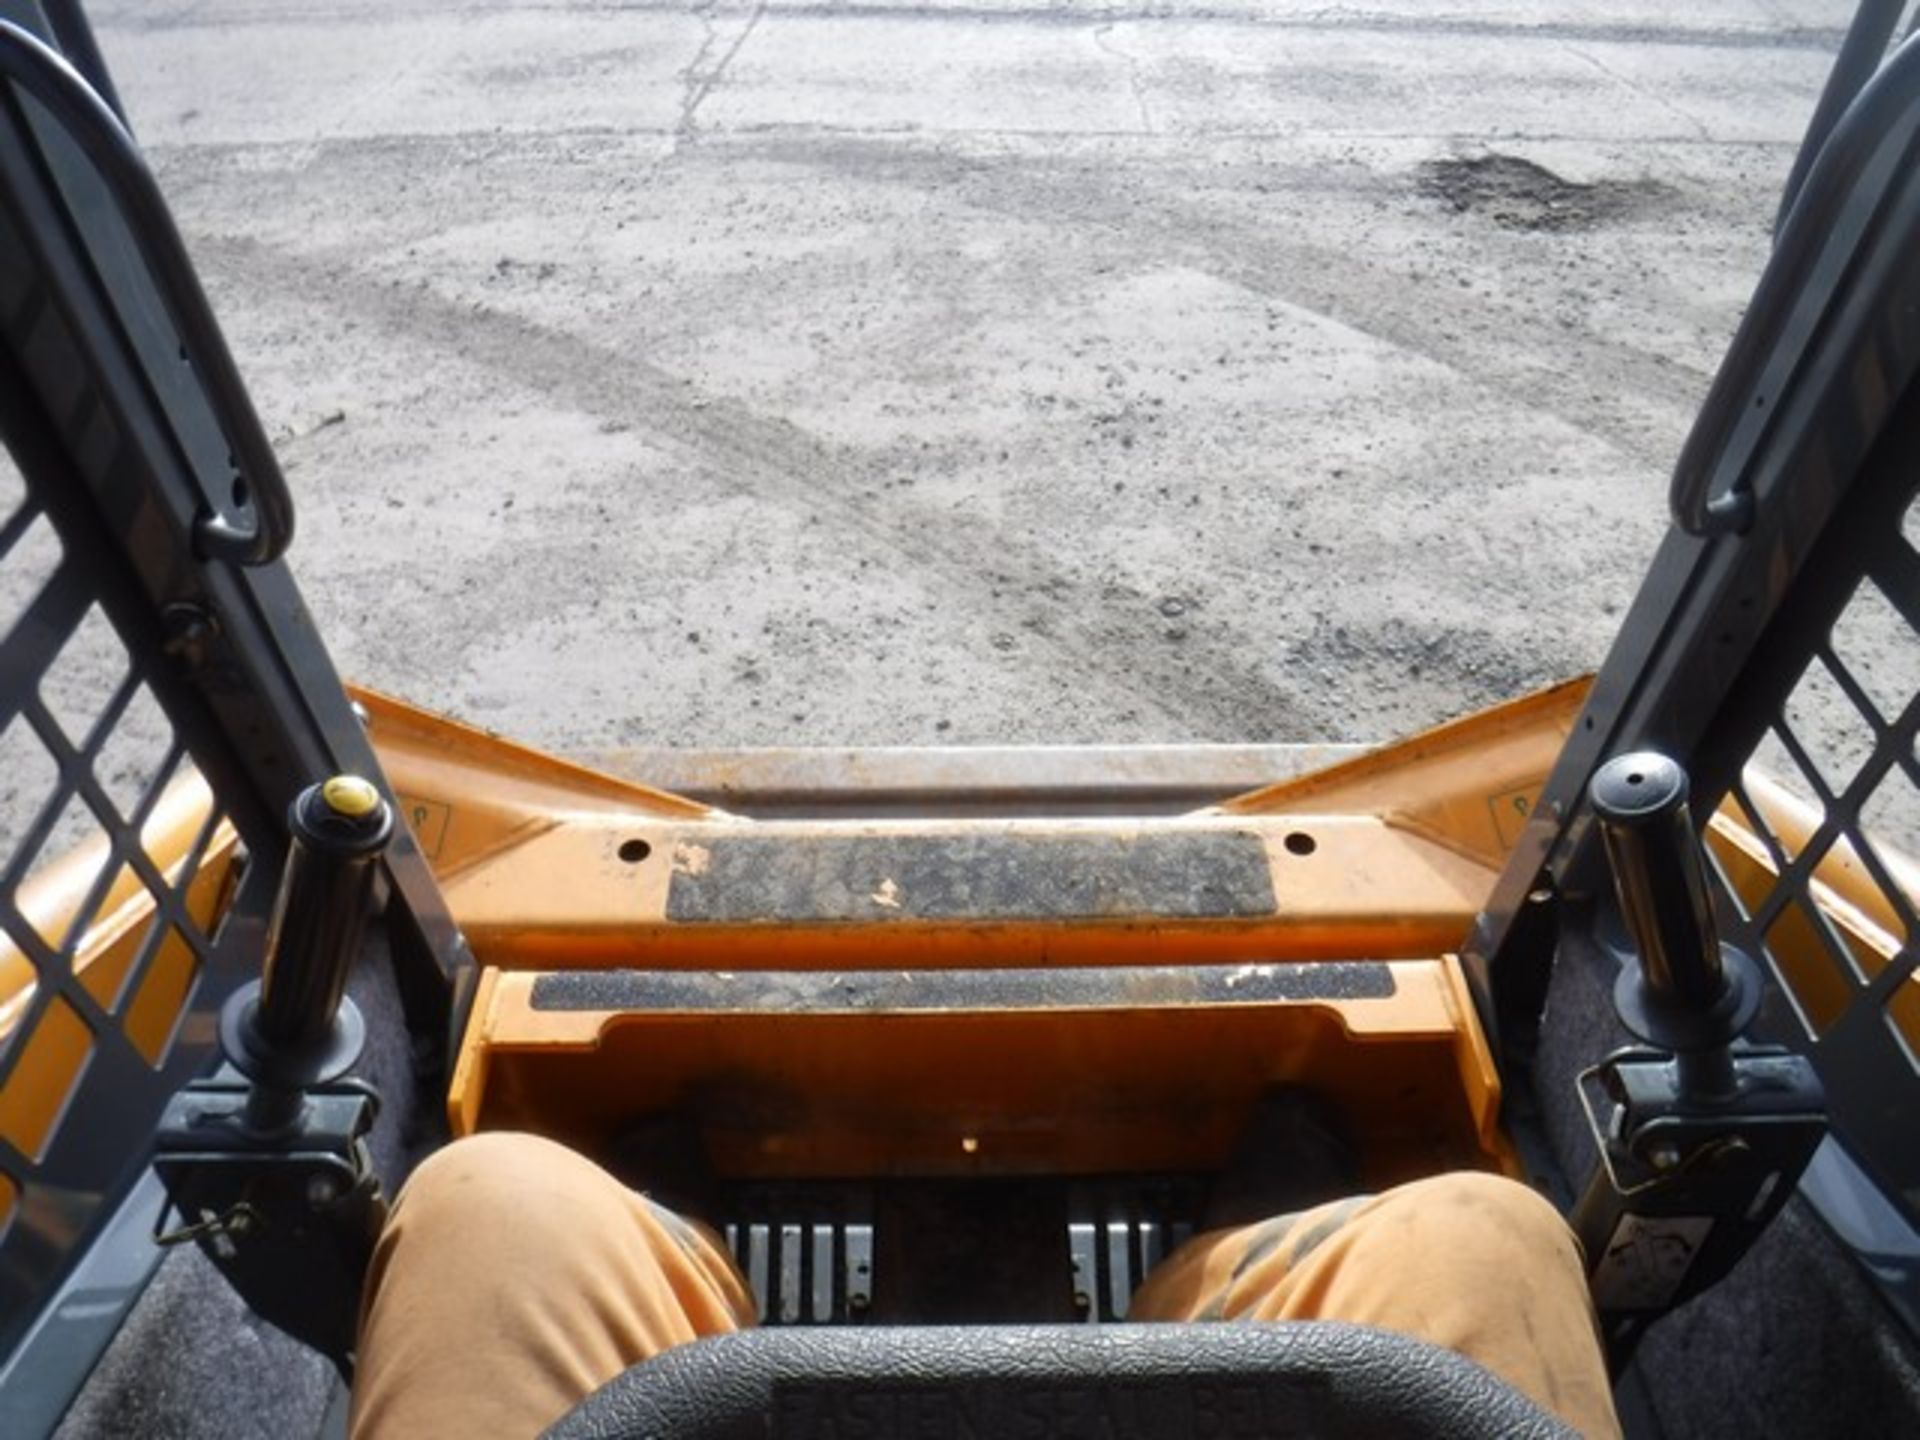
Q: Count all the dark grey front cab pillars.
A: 2